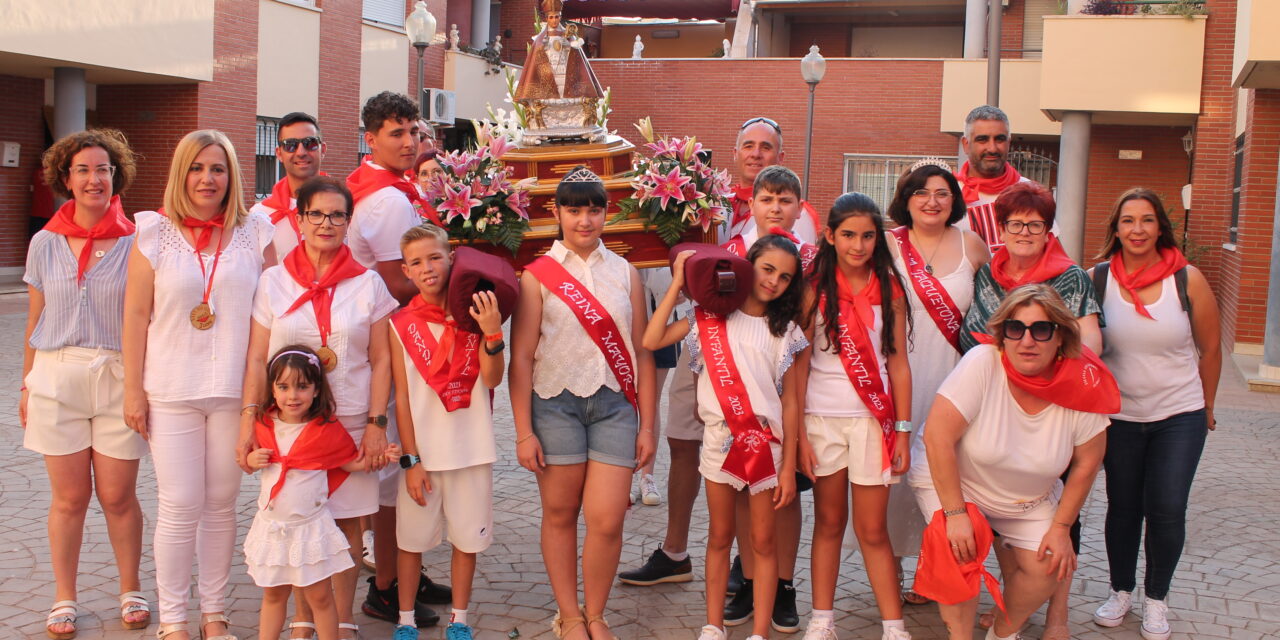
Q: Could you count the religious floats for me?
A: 1